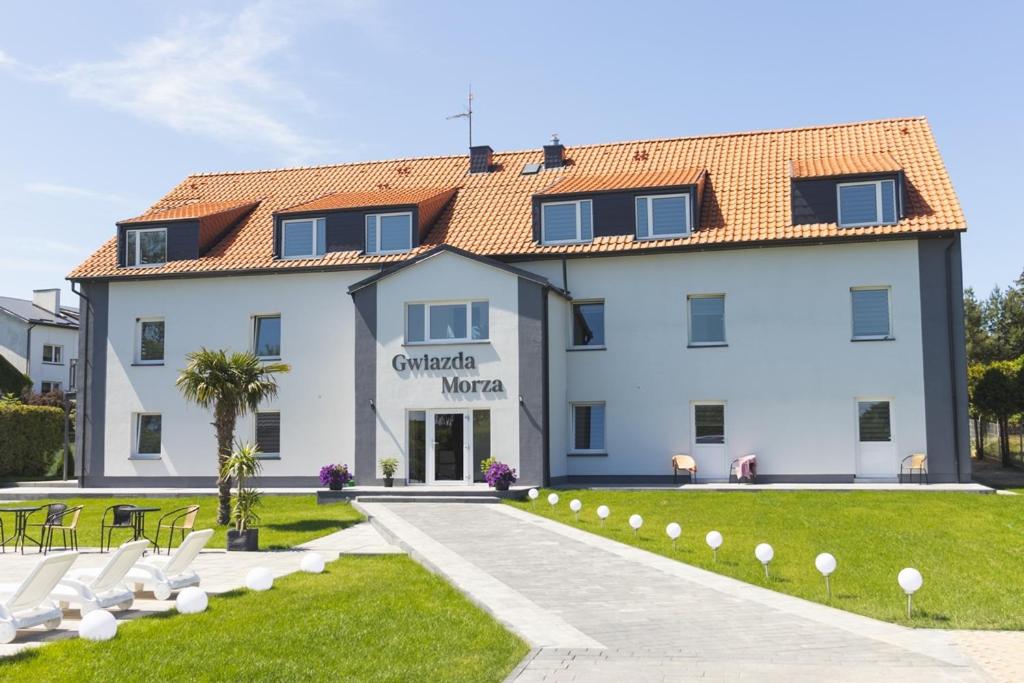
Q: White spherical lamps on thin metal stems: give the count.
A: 10